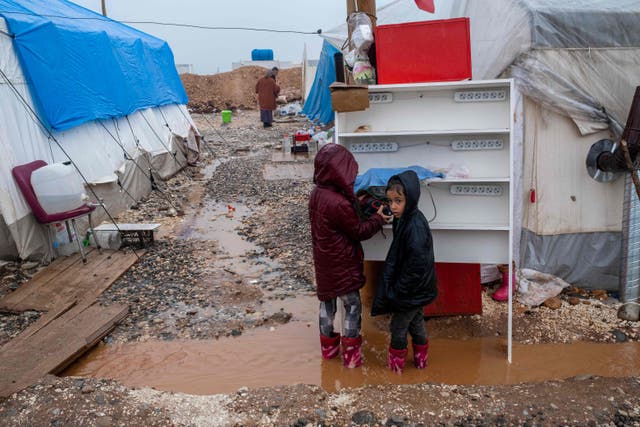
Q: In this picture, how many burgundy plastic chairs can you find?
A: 1